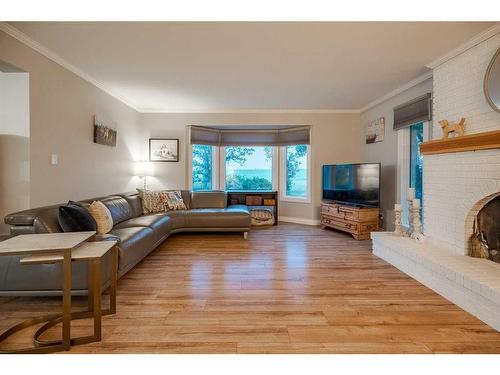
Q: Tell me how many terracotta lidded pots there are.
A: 0